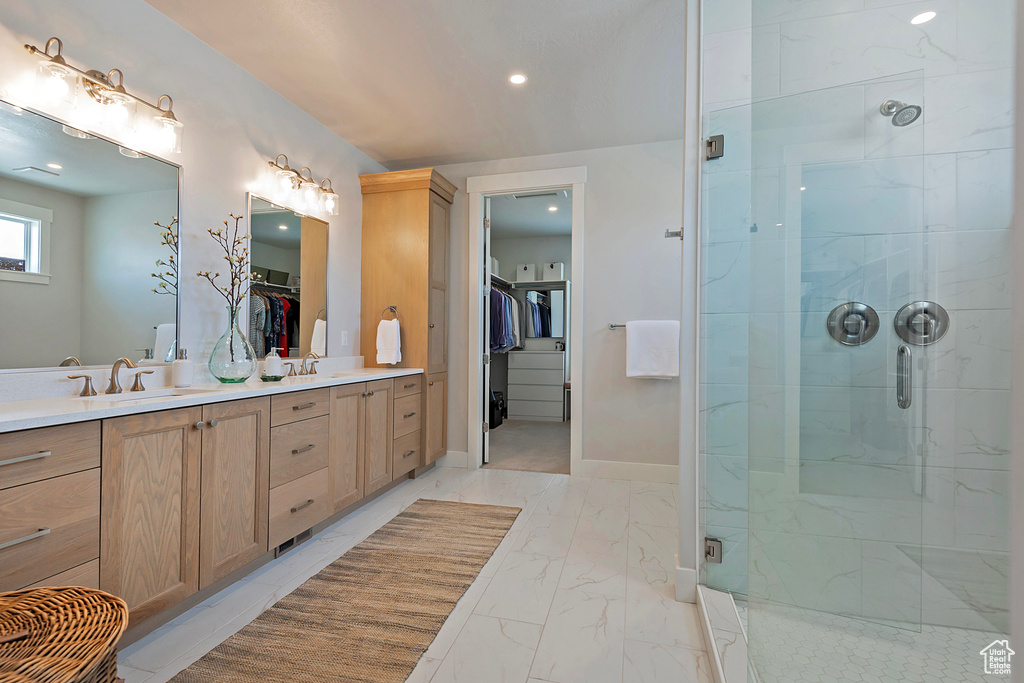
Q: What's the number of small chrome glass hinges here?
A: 2